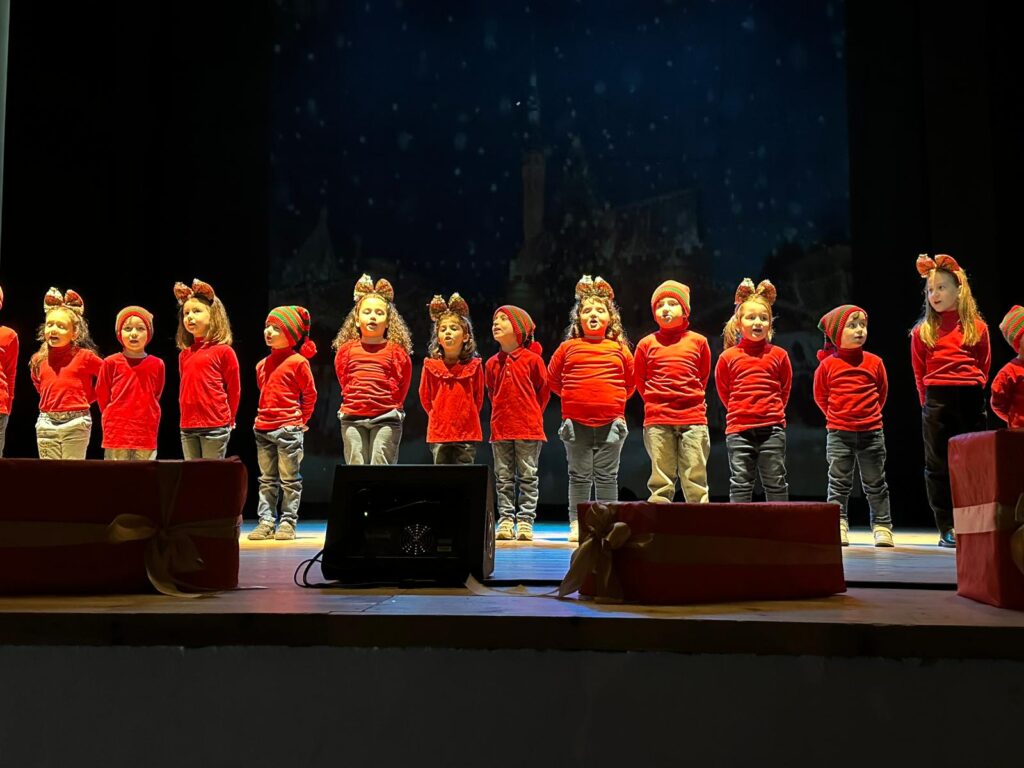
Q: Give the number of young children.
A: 14